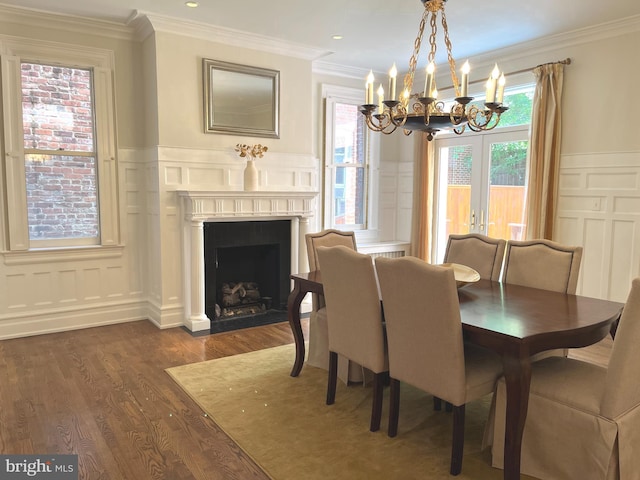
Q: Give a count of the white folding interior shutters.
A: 4